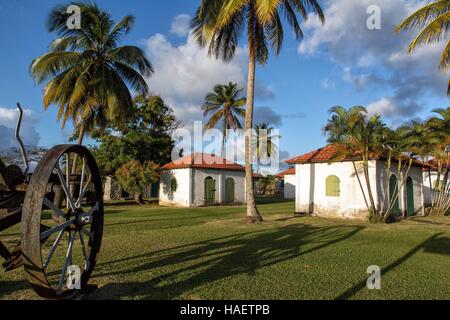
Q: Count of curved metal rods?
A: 1